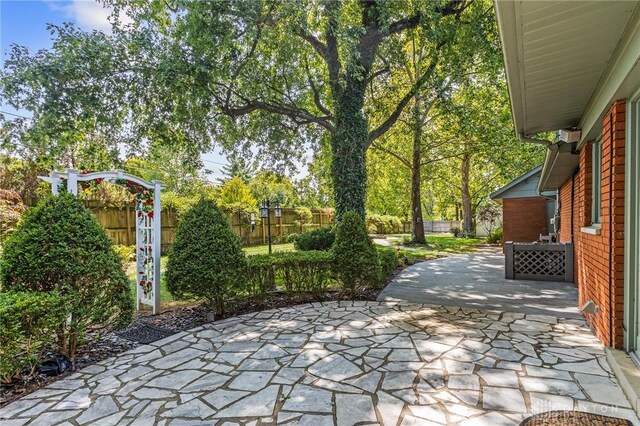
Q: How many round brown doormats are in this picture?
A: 1